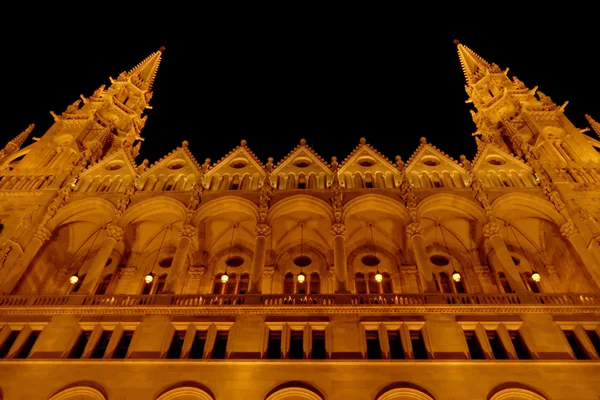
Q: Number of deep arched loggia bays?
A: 7